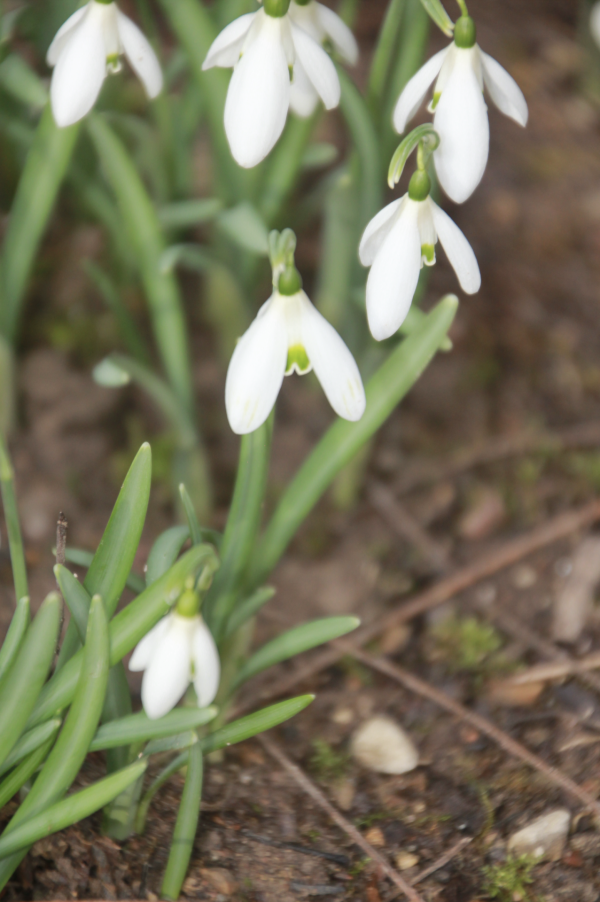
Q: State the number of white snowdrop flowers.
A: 7